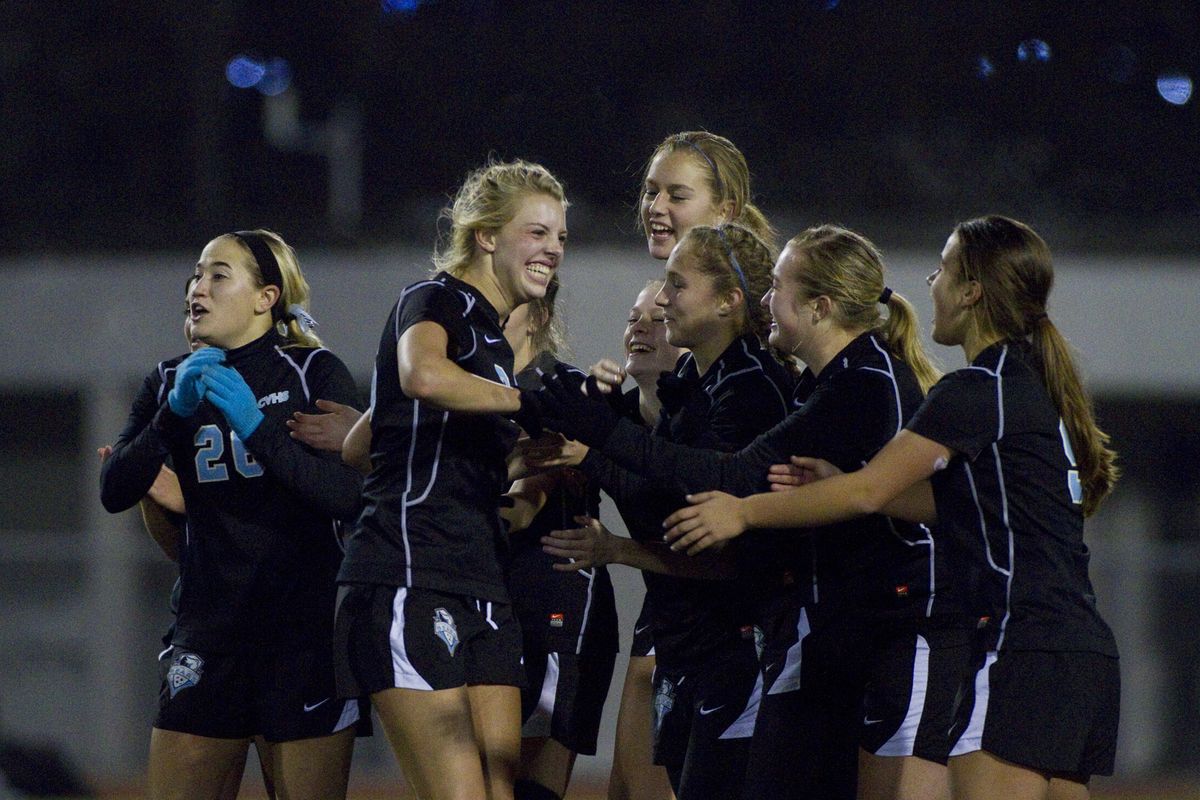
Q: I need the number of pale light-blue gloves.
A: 2